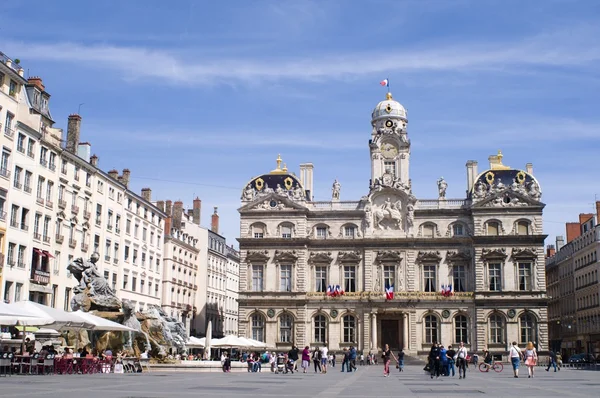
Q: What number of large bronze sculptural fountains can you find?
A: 1